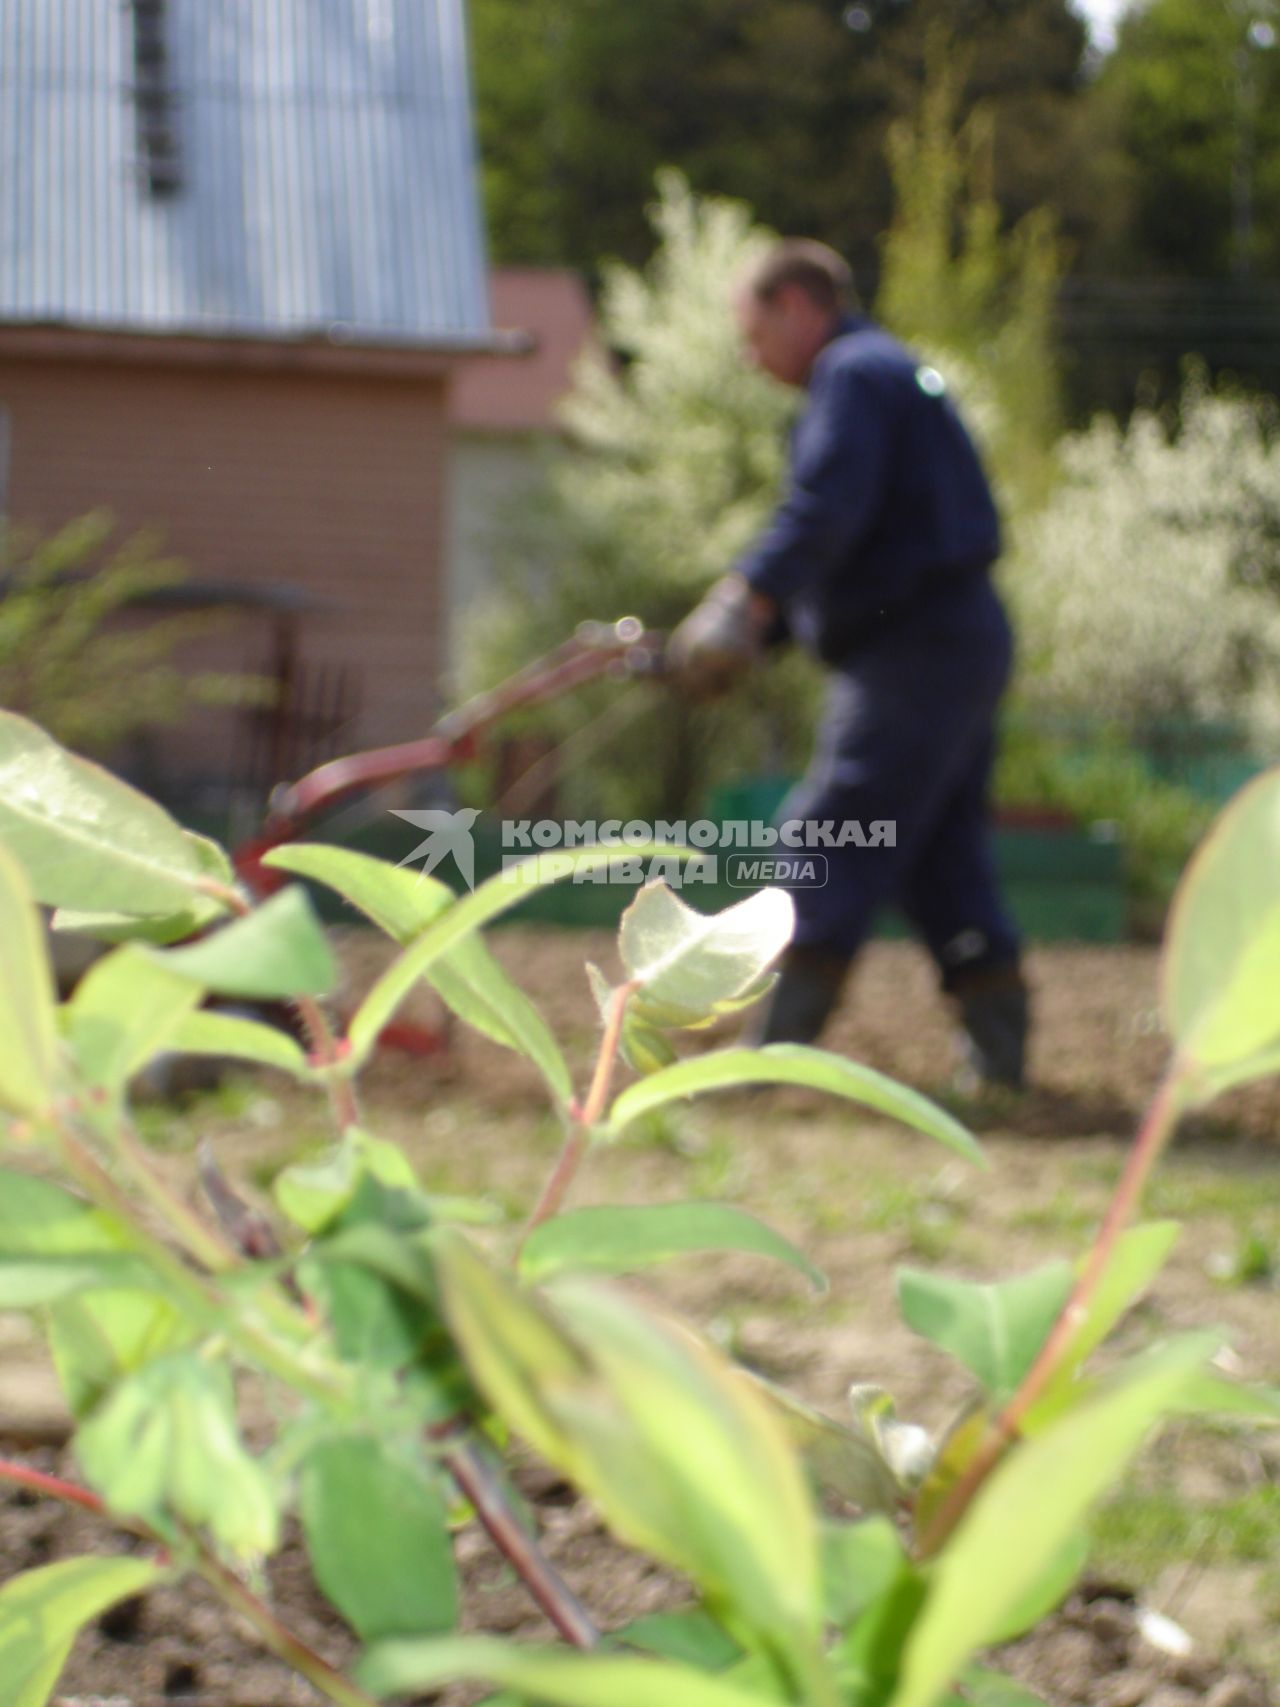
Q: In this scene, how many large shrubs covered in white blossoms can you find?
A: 2